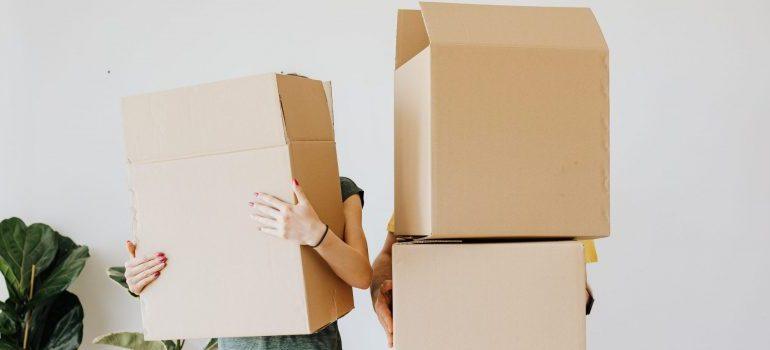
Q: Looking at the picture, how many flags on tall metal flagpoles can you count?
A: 0